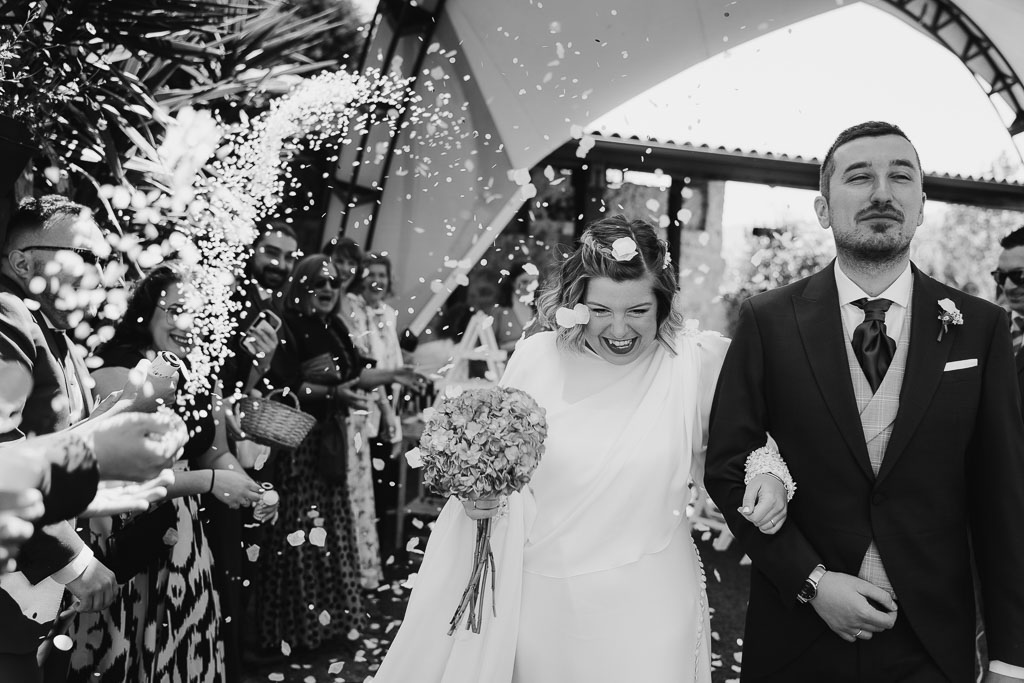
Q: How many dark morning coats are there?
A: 1